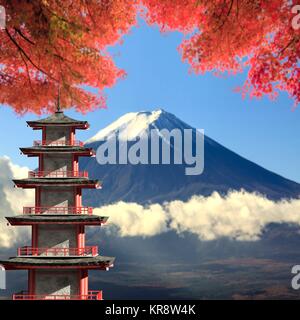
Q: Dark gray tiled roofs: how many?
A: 5